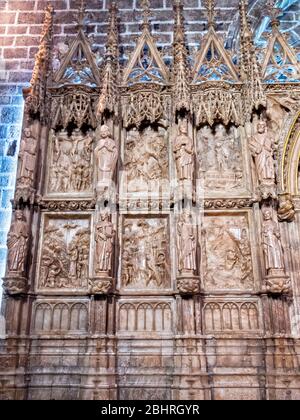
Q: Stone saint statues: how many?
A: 8